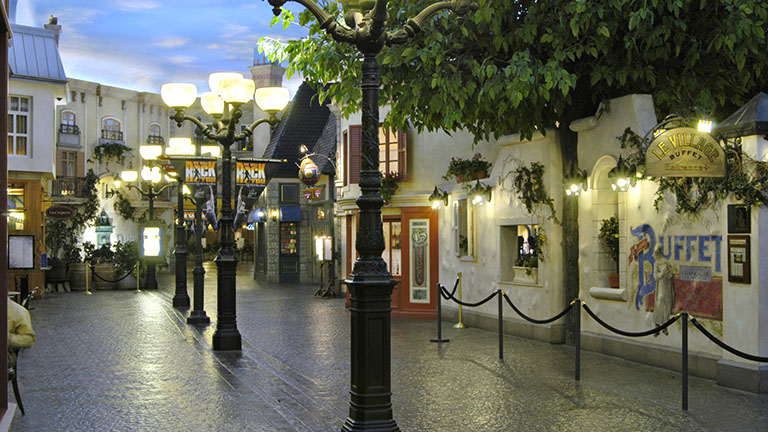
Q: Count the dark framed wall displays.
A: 2